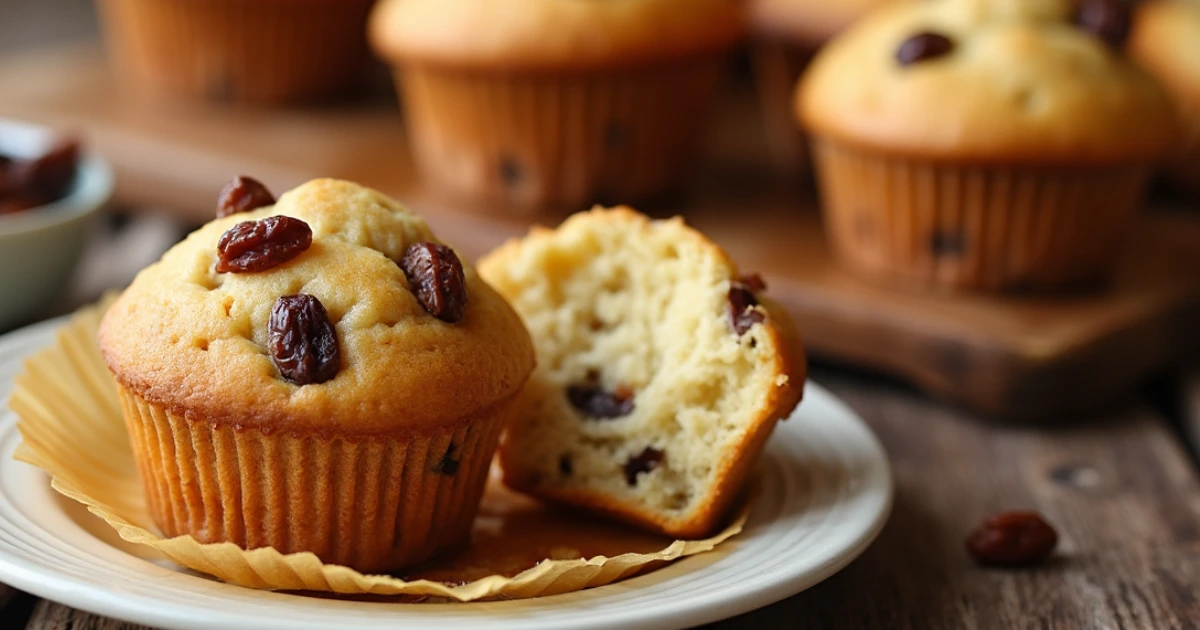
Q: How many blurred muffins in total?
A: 5